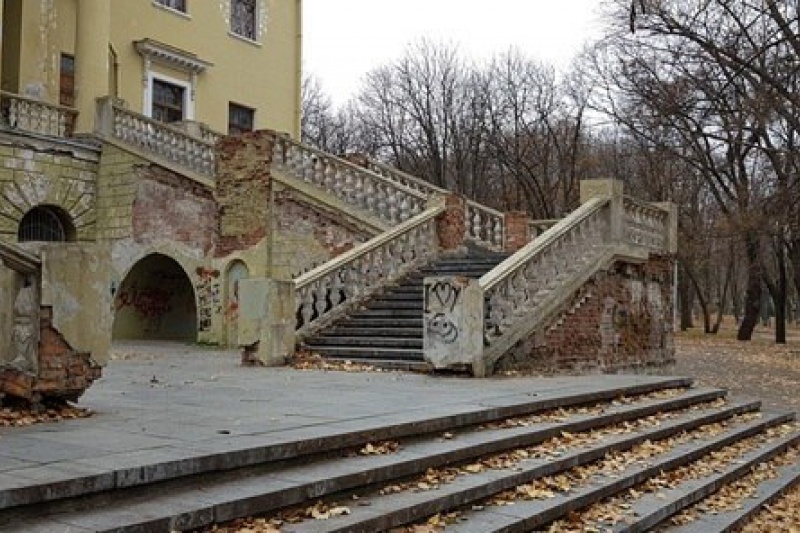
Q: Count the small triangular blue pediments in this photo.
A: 0